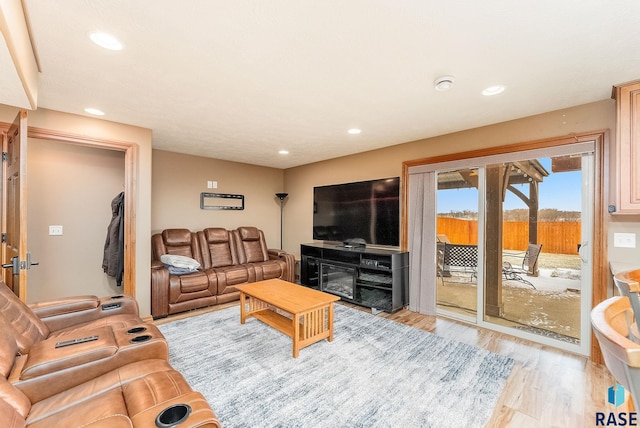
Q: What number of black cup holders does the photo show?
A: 4